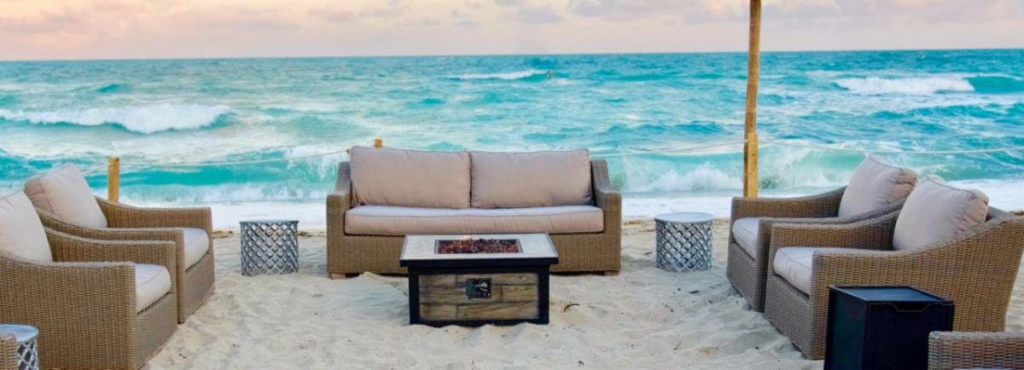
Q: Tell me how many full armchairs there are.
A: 4